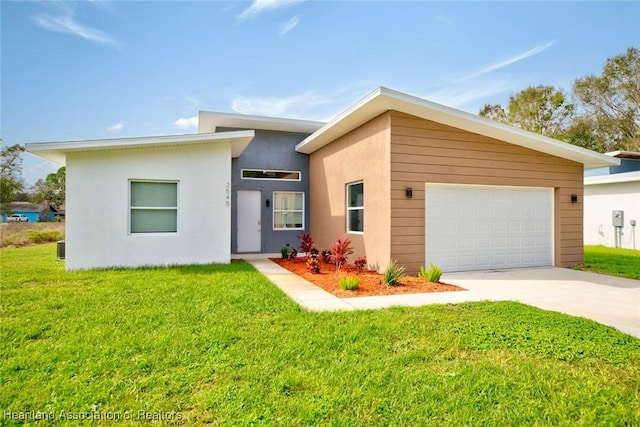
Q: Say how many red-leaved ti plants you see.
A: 2